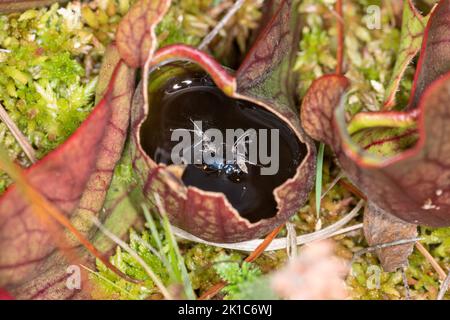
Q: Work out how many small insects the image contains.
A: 2